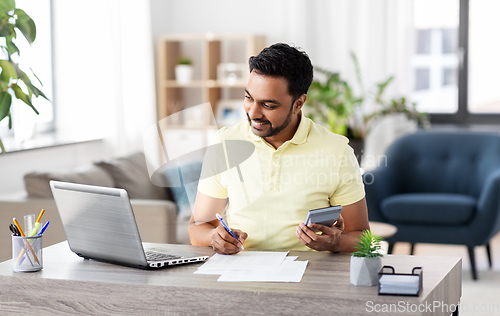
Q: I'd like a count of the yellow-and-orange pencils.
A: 2